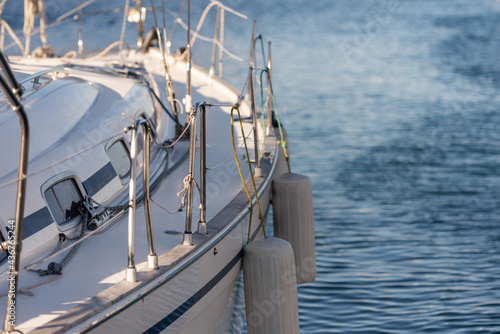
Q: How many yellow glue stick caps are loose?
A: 0